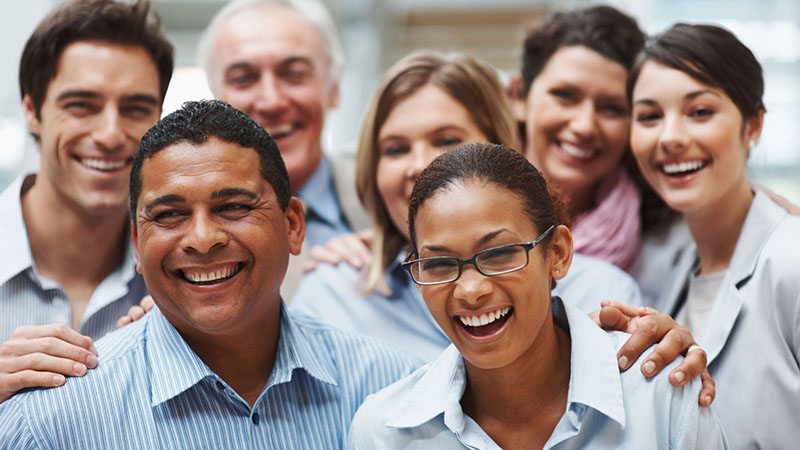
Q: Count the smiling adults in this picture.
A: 7